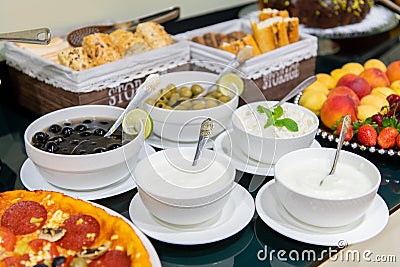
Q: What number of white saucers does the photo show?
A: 5